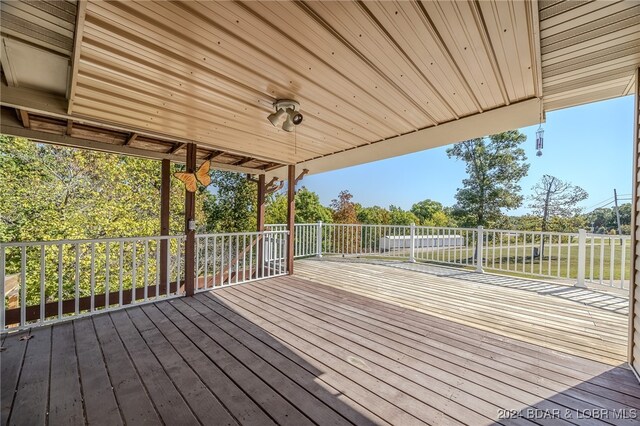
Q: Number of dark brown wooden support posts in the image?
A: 4